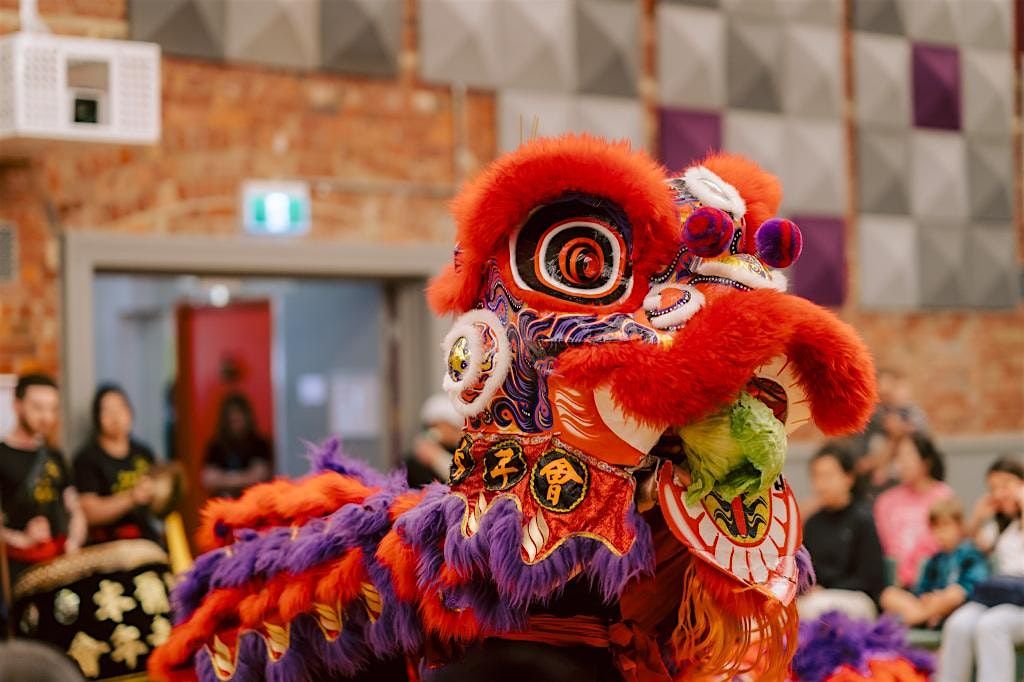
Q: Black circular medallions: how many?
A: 3